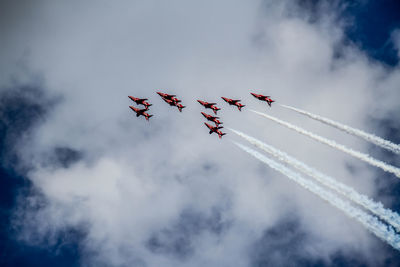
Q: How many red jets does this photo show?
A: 9